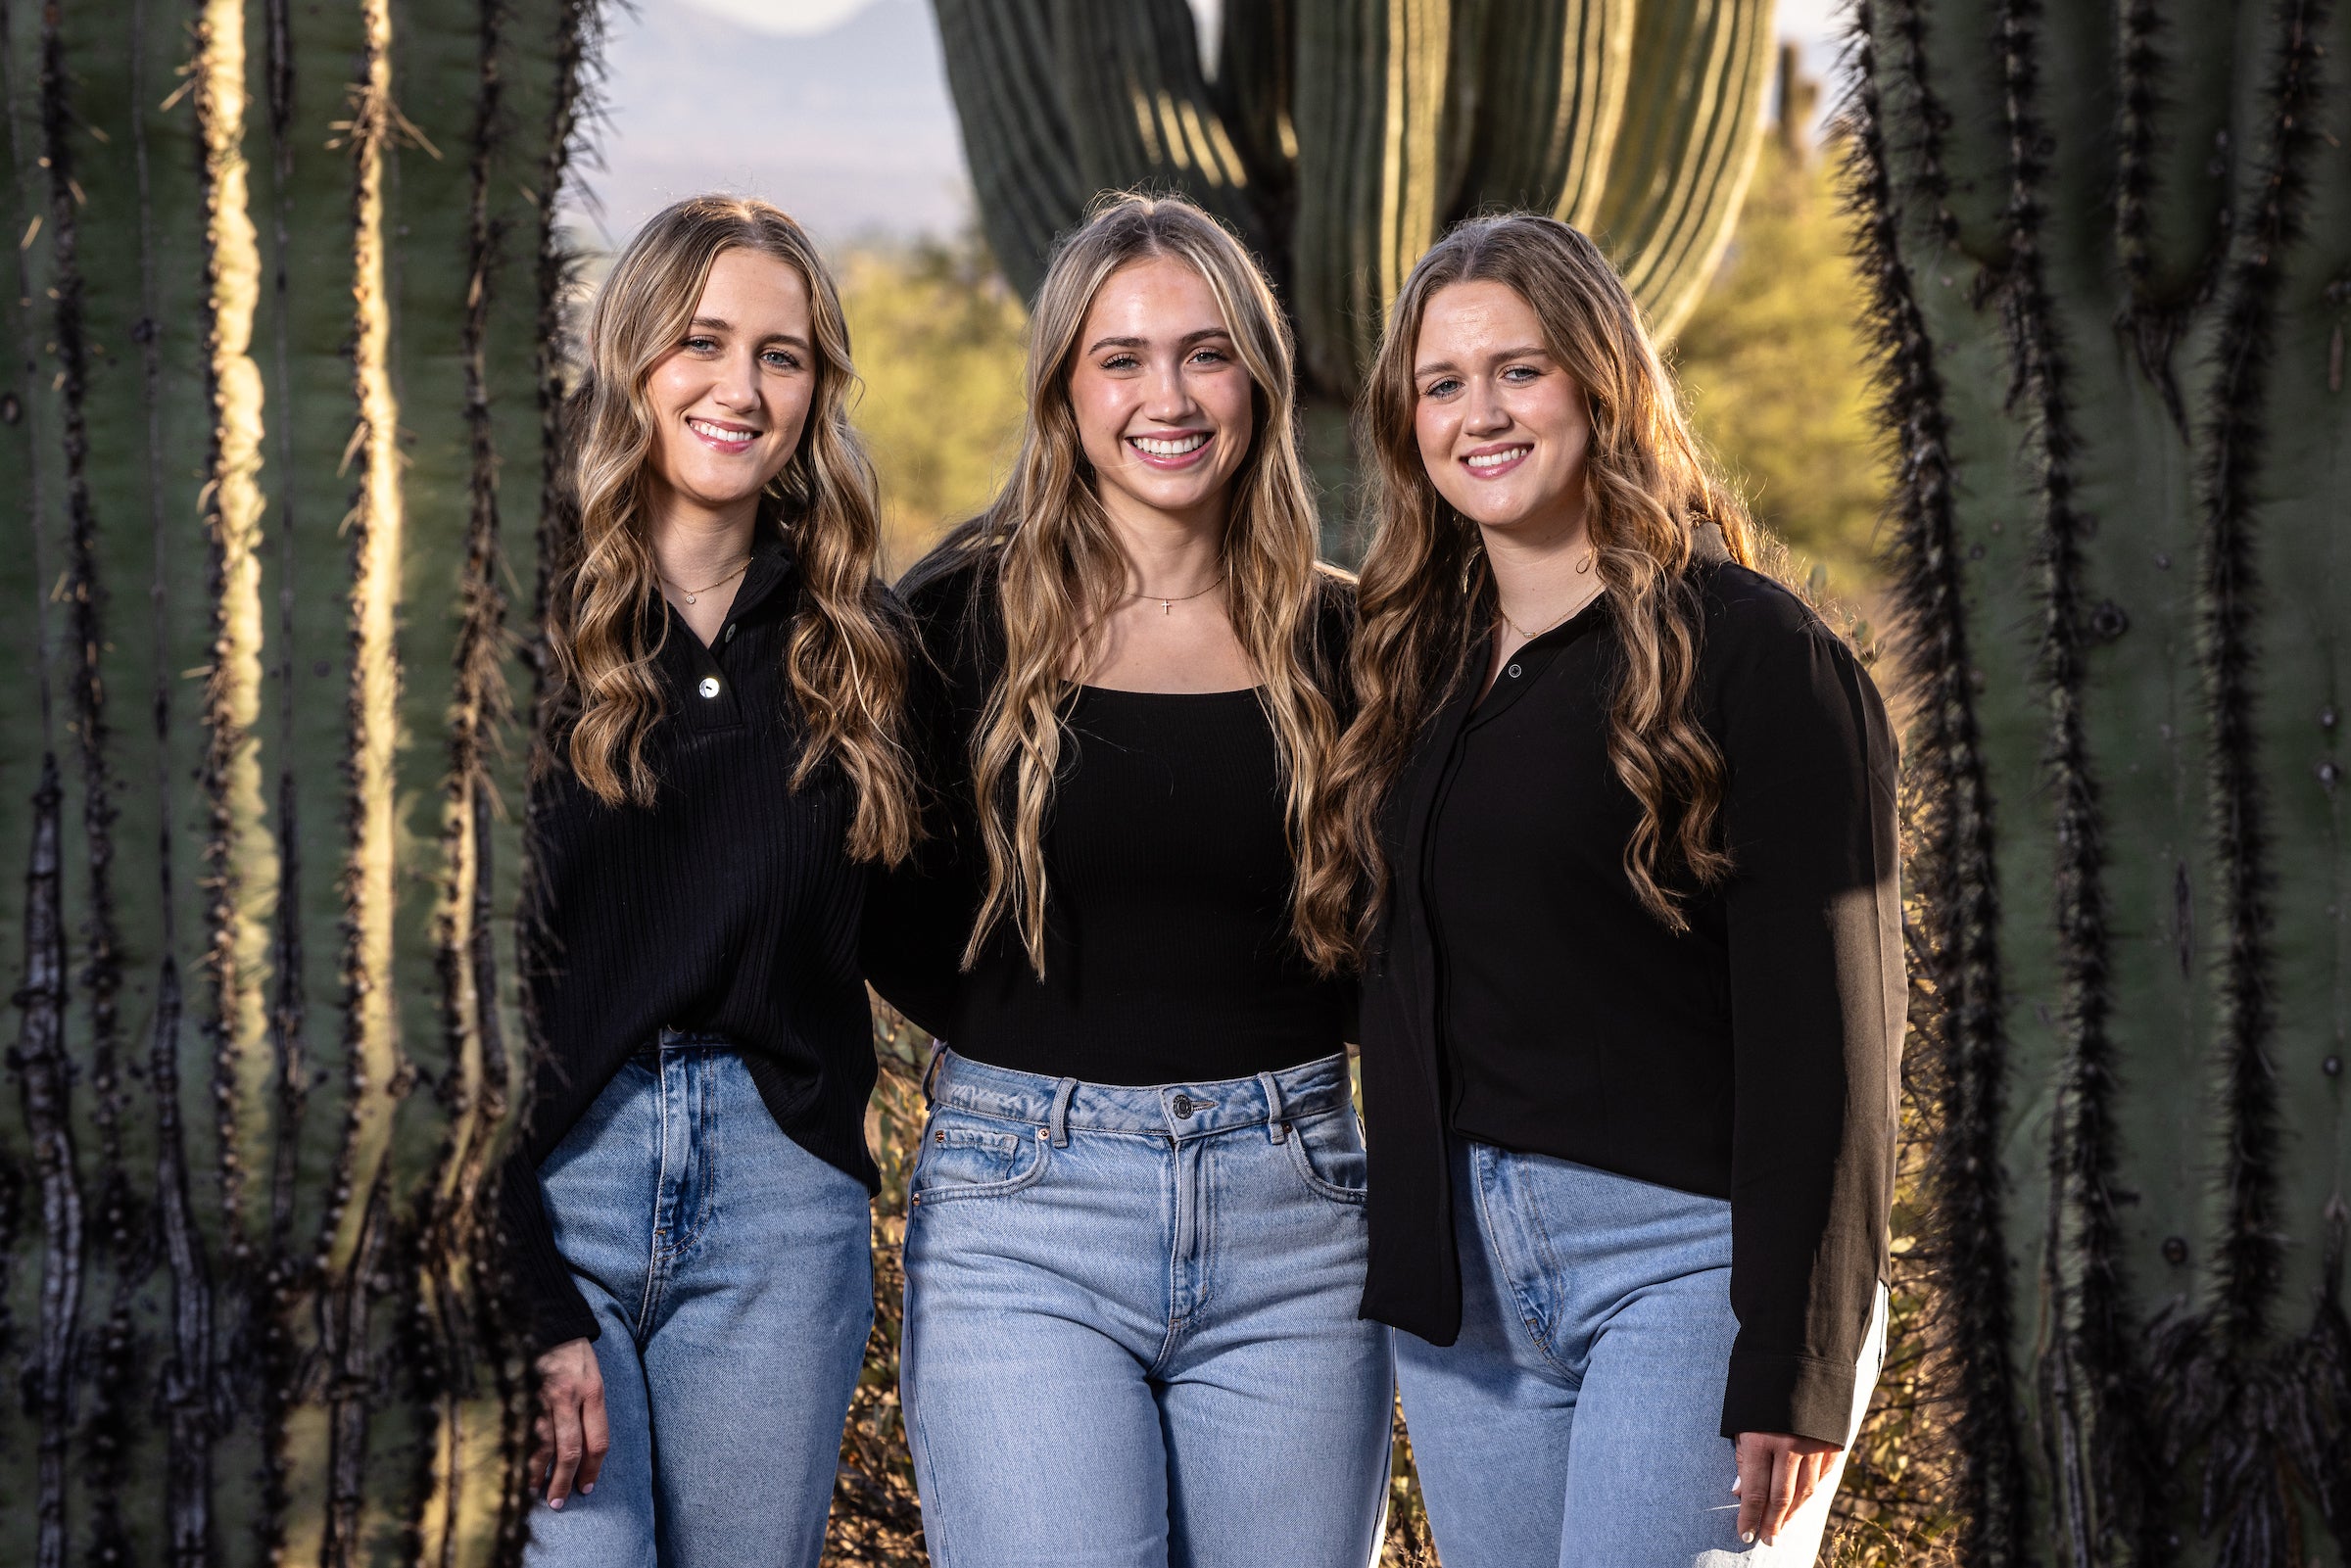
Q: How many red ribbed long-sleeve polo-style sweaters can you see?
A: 0